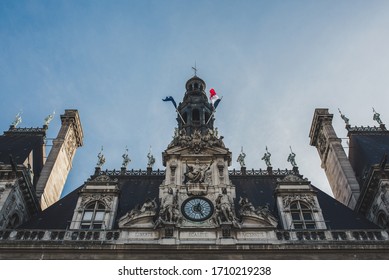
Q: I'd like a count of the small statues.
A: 10